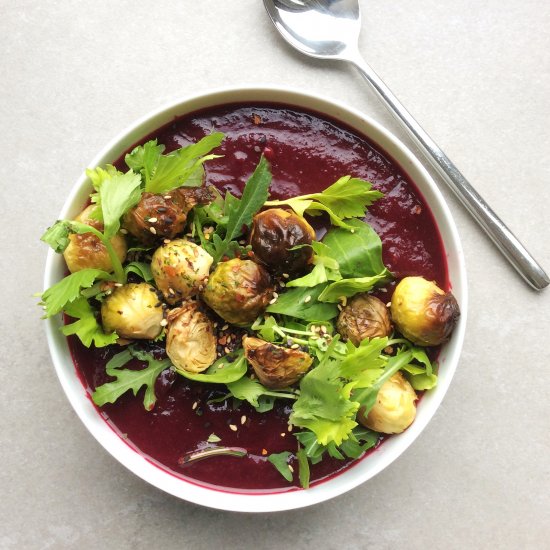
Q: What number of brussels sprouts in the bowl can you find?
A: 11